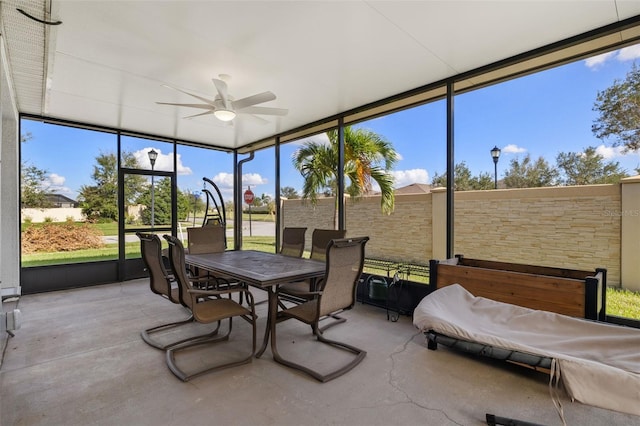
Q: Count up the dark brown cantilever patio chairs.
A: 6